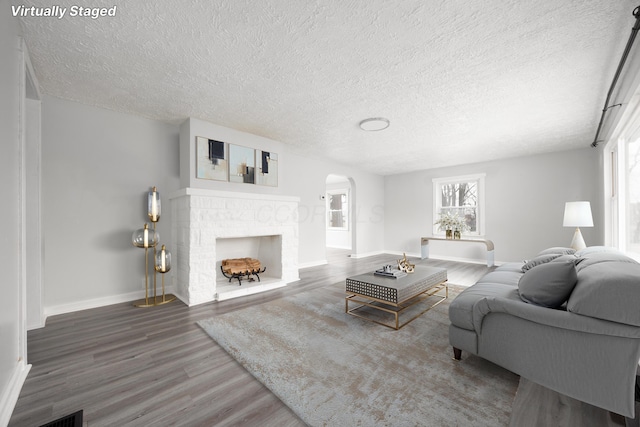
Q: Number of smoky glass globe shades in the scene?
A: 3